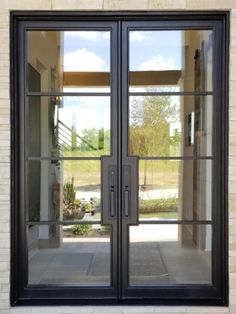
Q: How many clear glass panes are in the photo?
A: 8